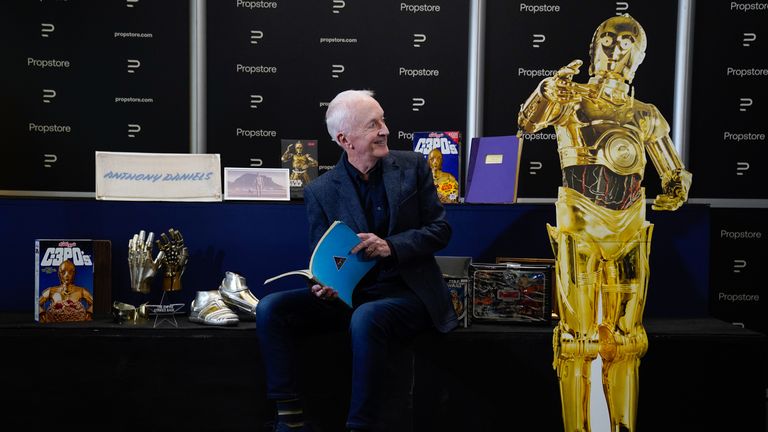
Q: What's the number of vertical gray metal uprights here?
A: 3